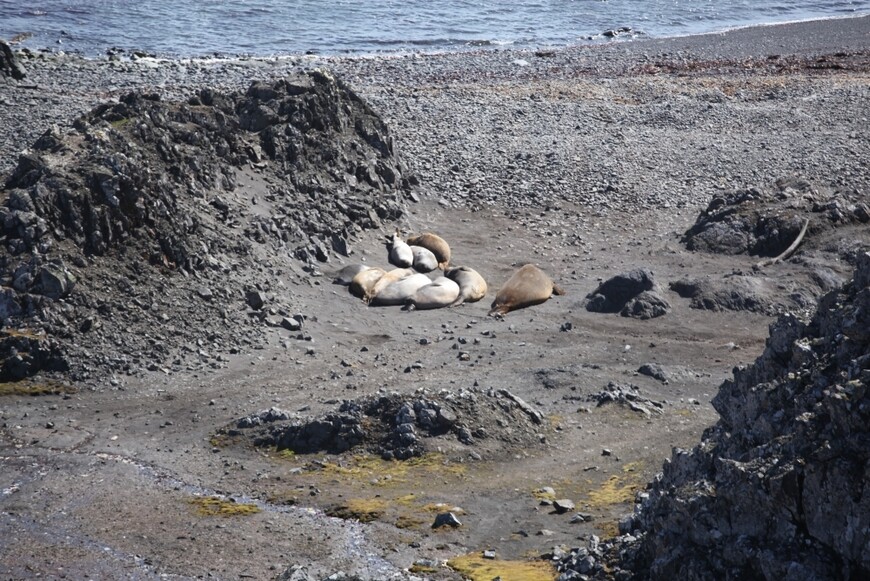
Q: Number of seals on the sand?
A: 10